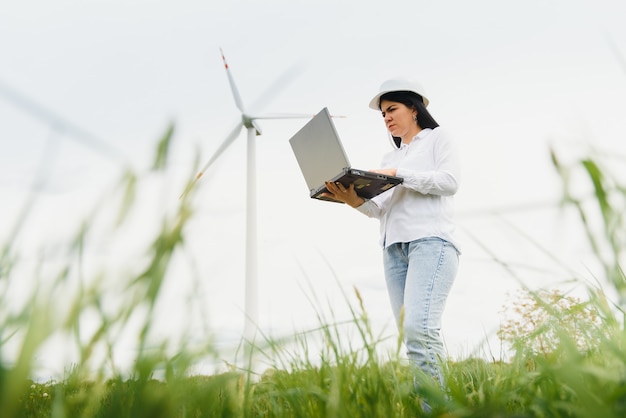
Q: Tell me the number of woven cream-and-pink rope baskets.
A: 0